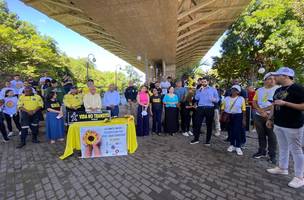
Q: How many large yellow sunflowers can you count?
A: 1